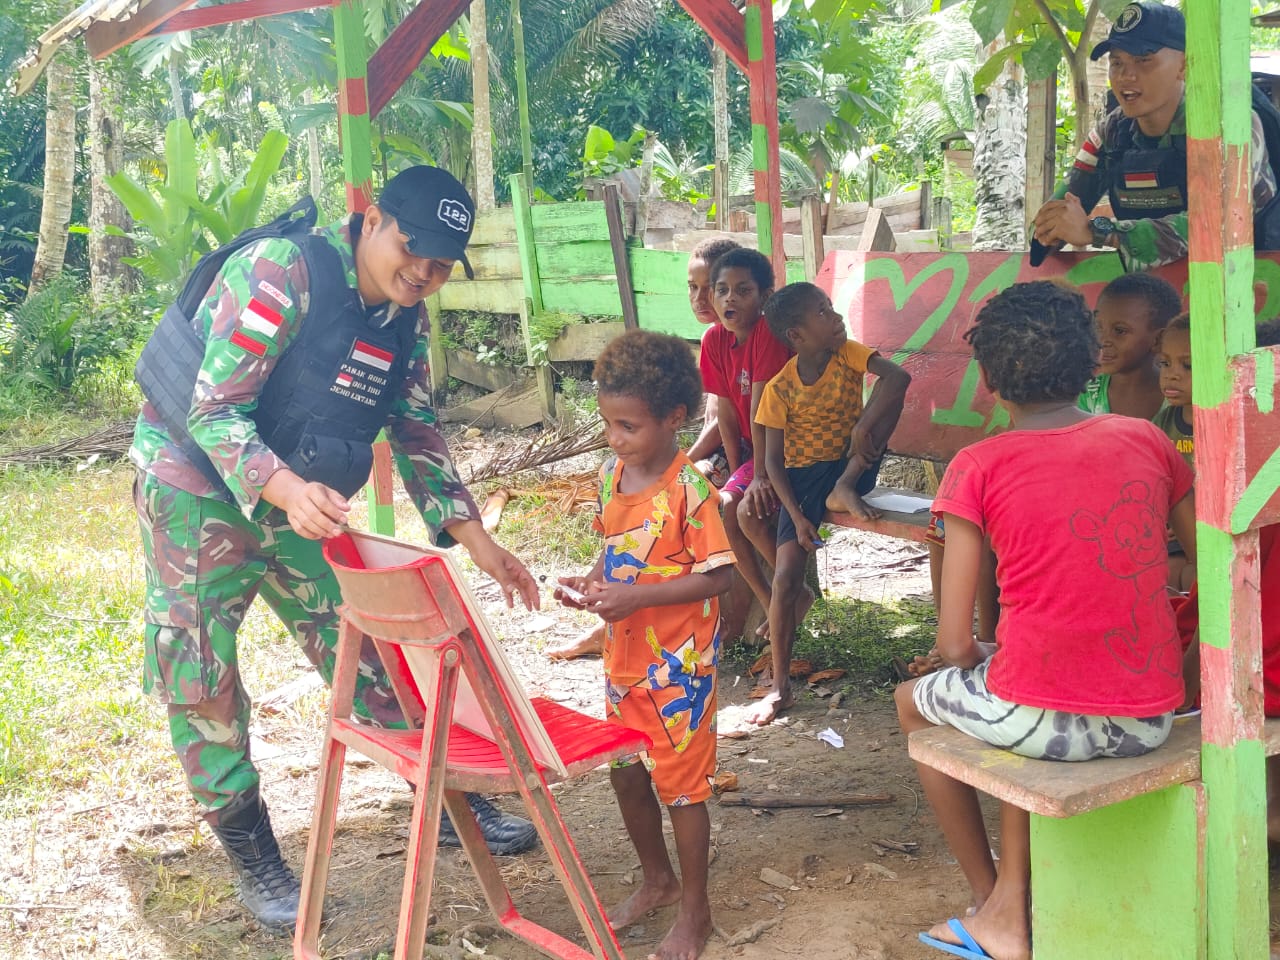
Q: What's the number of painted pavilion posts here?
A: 3